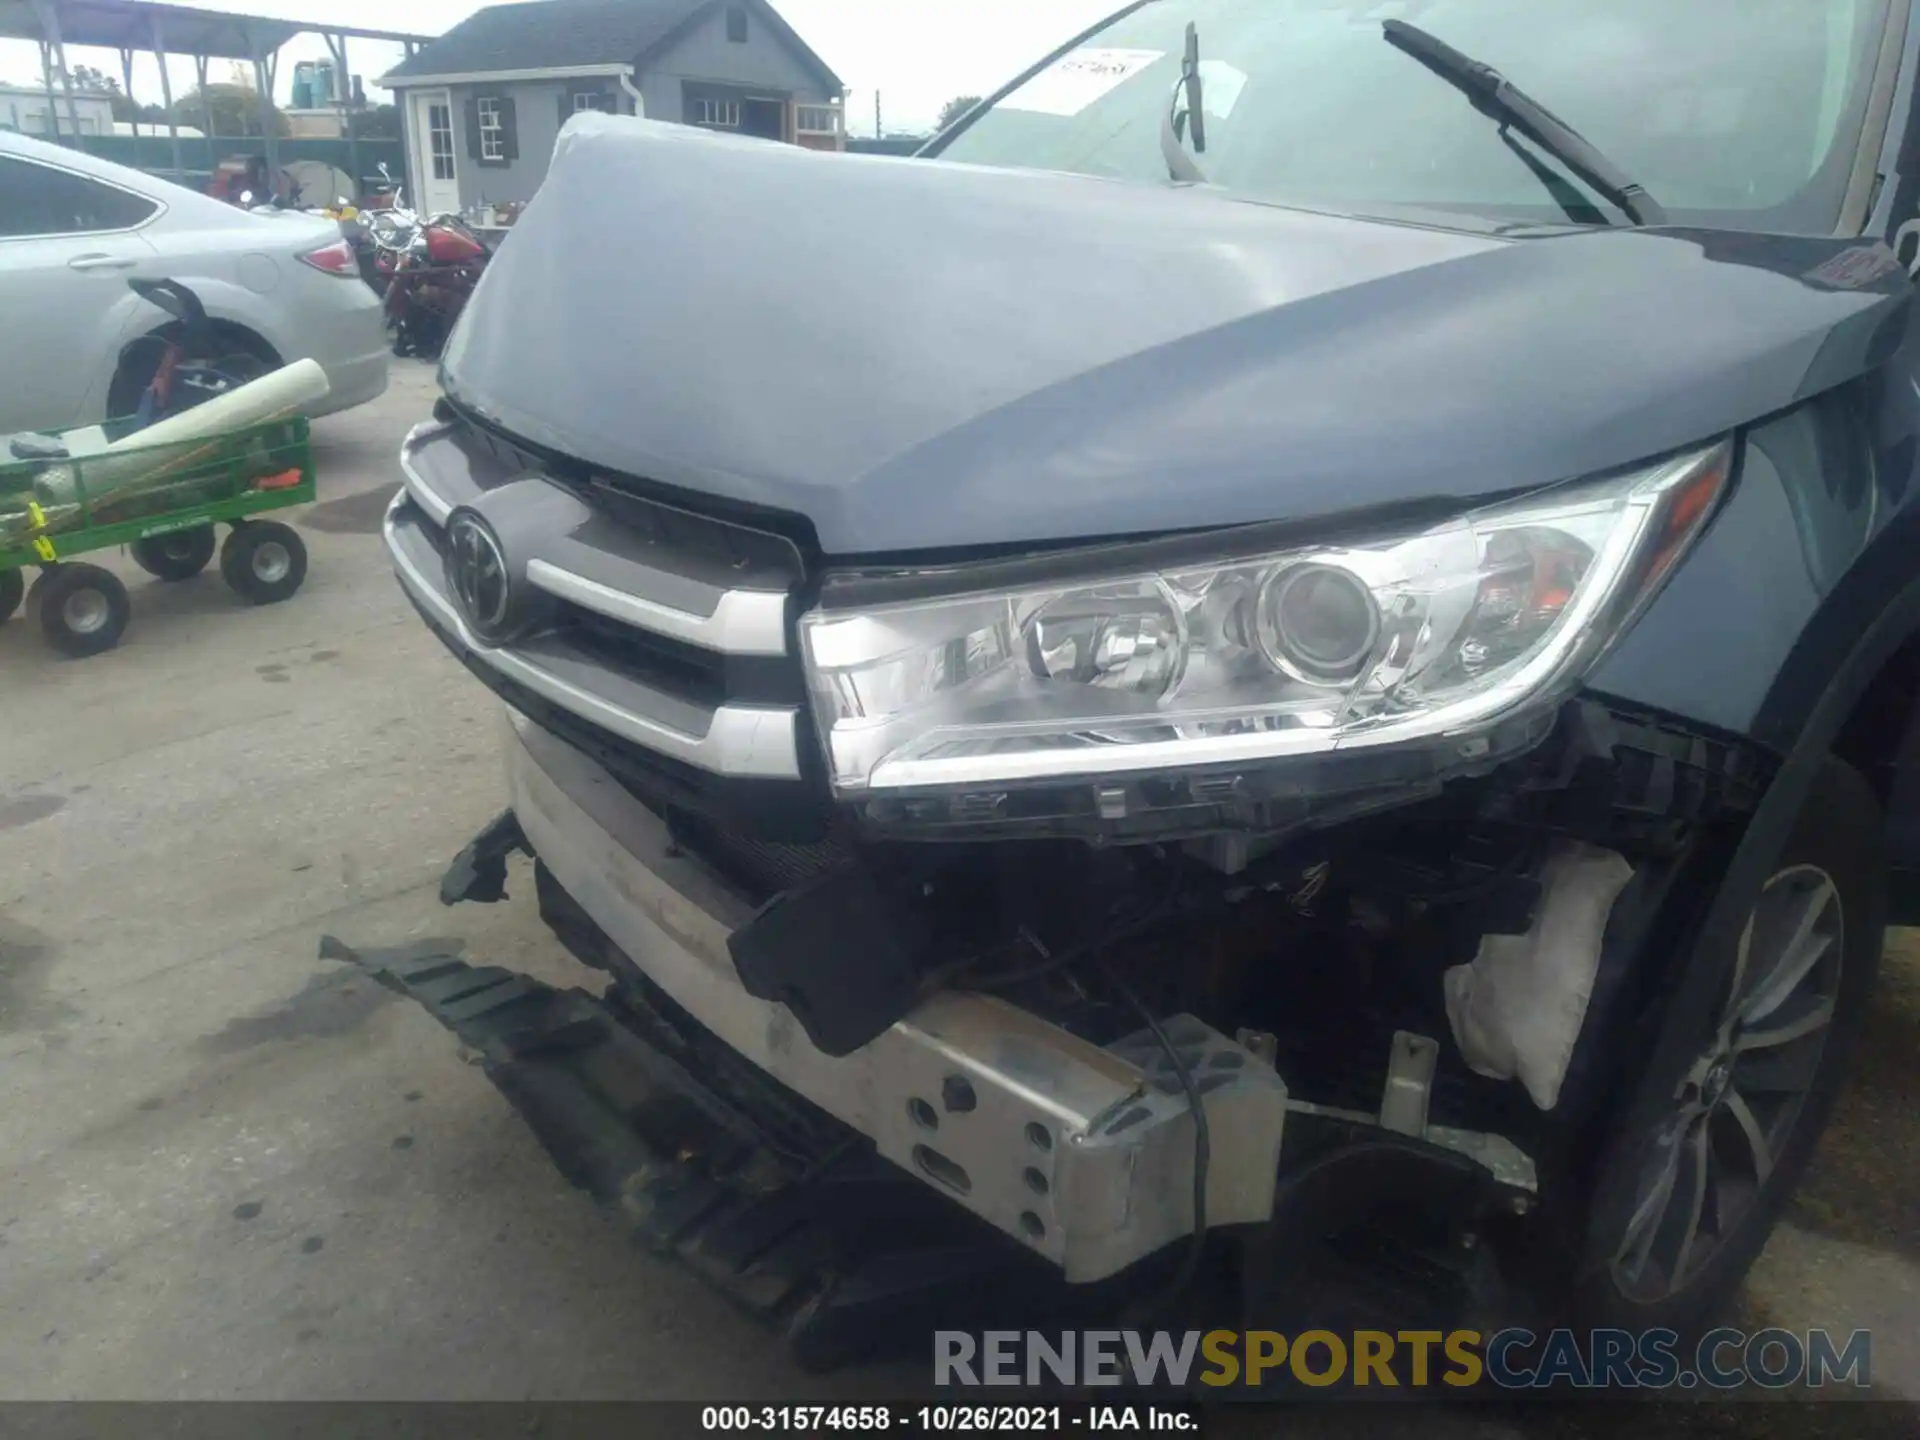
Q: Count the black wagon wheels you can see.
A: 4